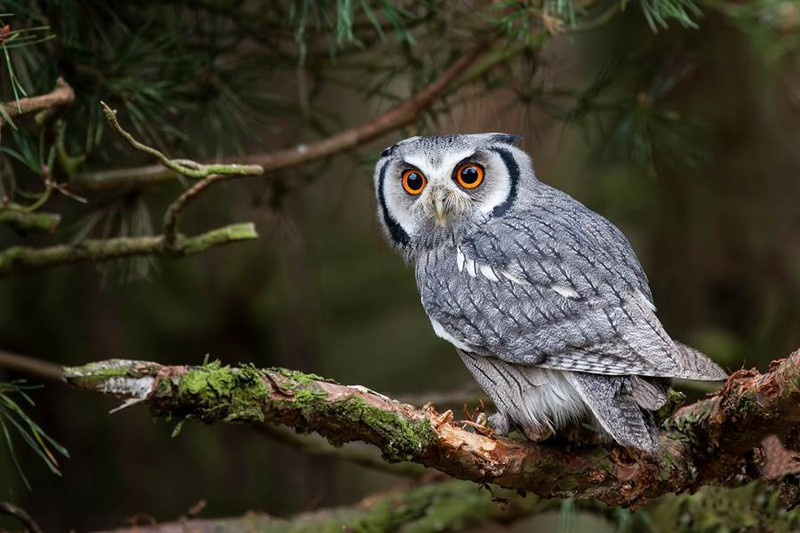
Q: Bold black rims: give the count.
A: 2